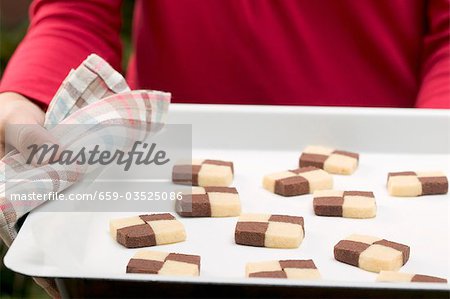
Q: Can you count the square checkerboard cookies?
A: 12